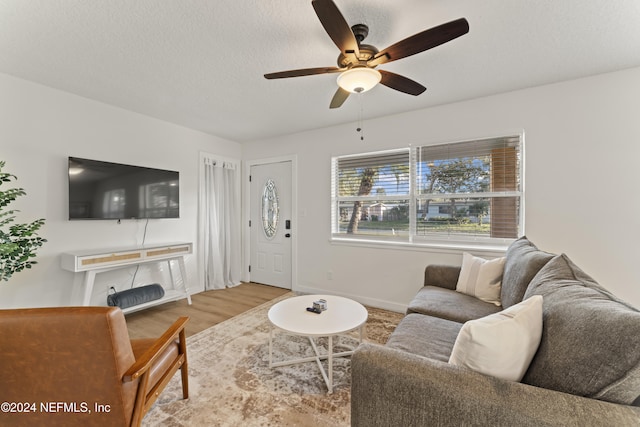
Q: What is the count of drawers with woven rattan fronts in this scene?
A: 2